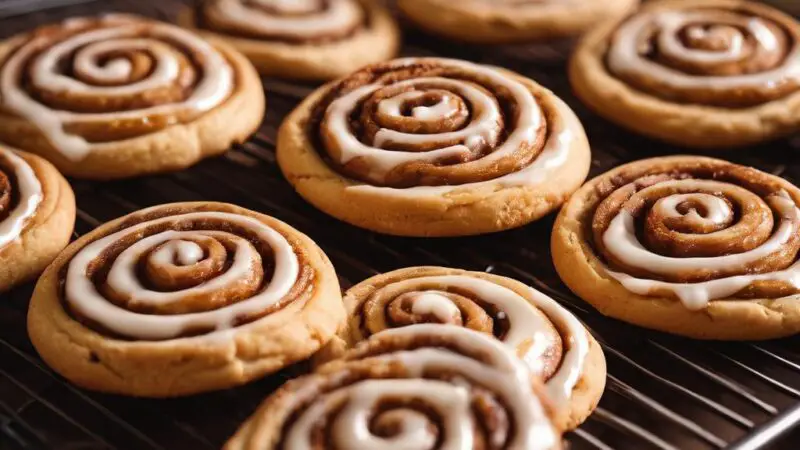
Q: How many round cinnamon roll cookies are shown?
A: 10